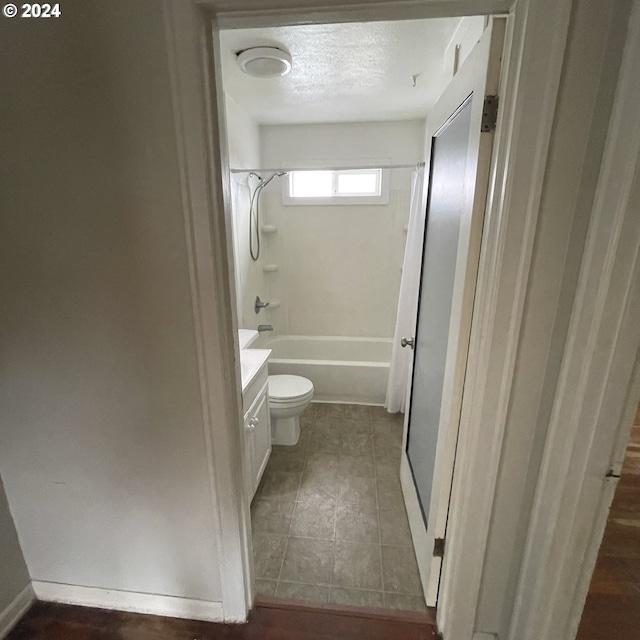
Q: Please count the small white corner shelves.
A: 3